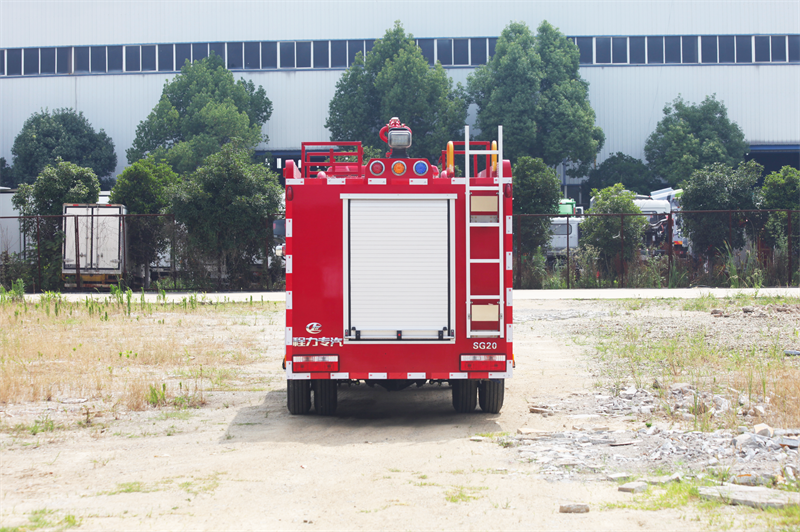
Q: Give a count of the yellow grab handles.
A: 2